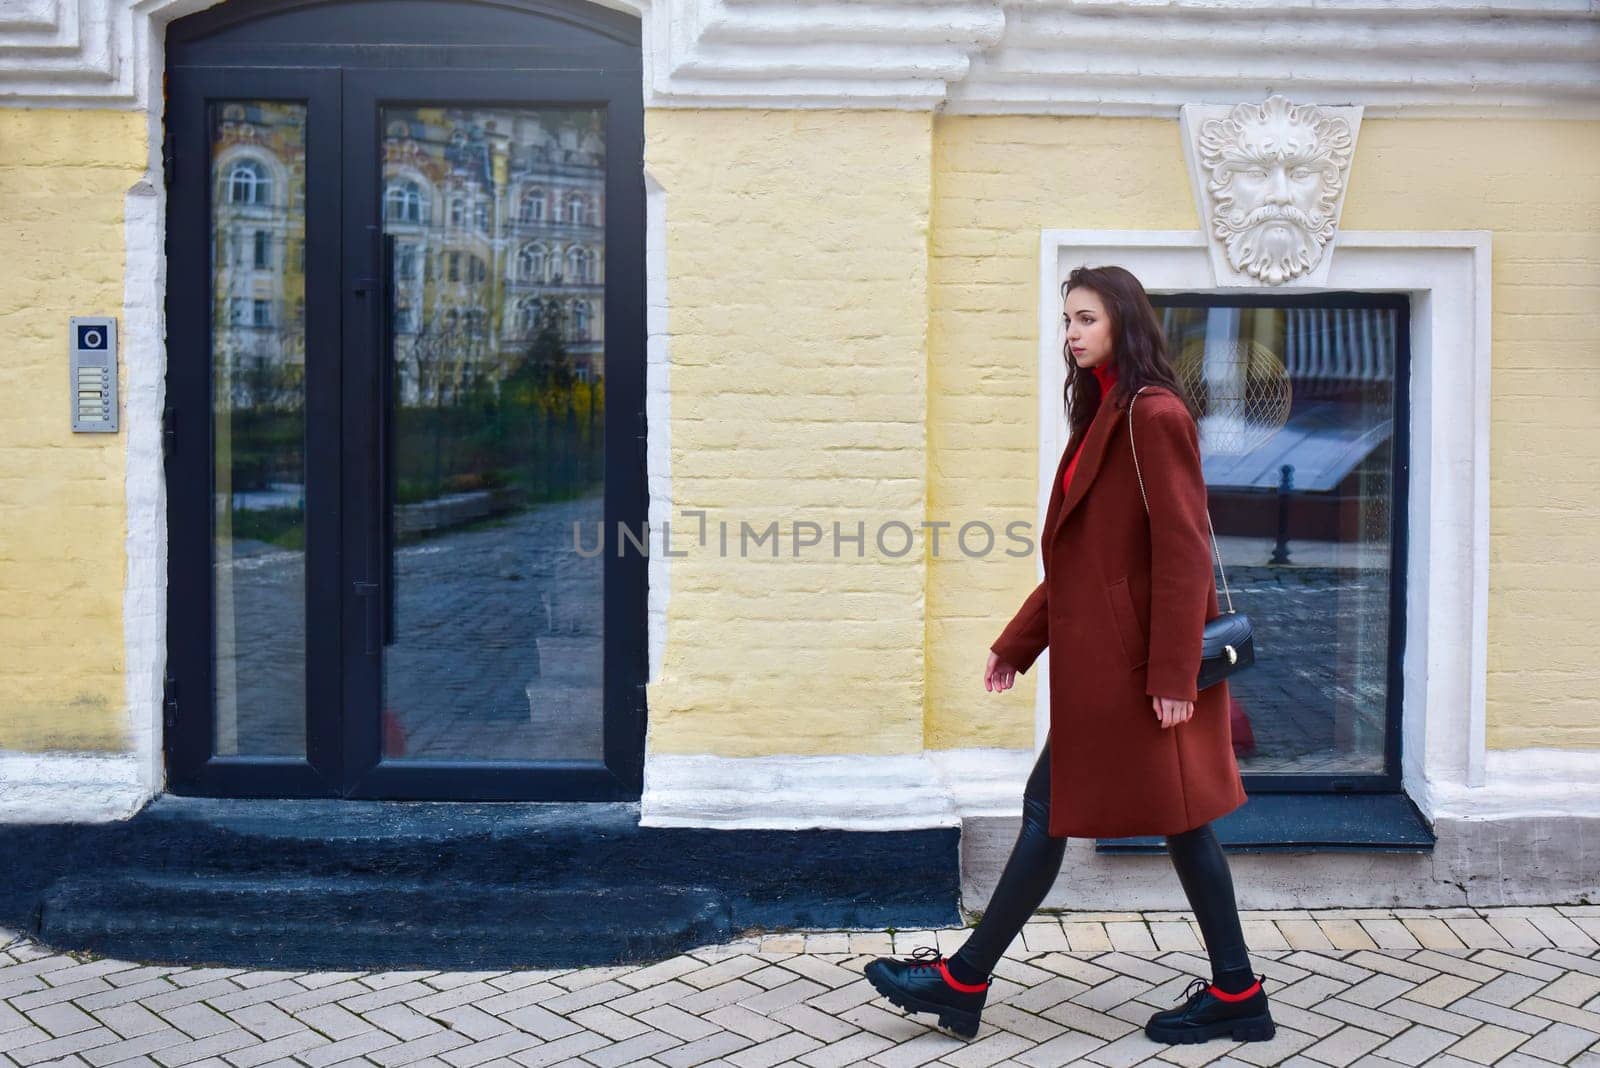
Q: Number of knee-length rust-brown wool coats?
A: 1